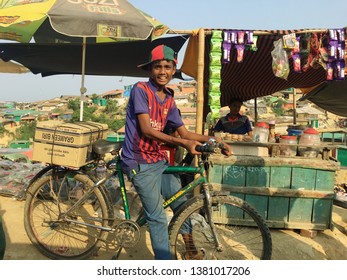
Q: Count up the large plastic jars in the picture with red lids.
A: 3